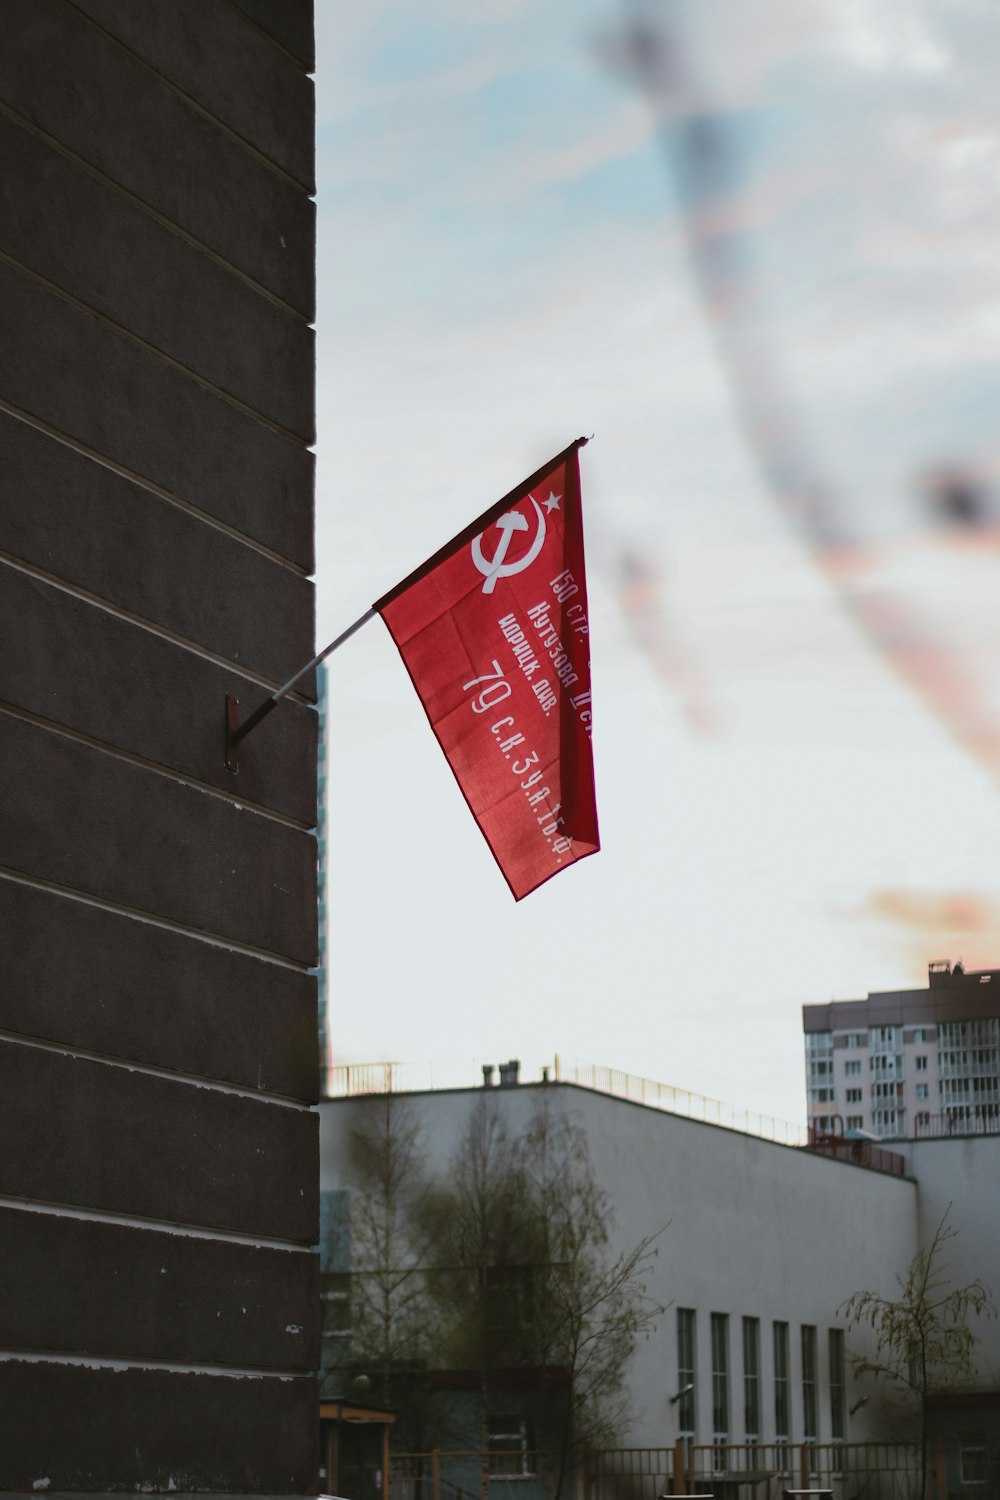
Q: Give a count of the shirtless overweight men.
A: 0